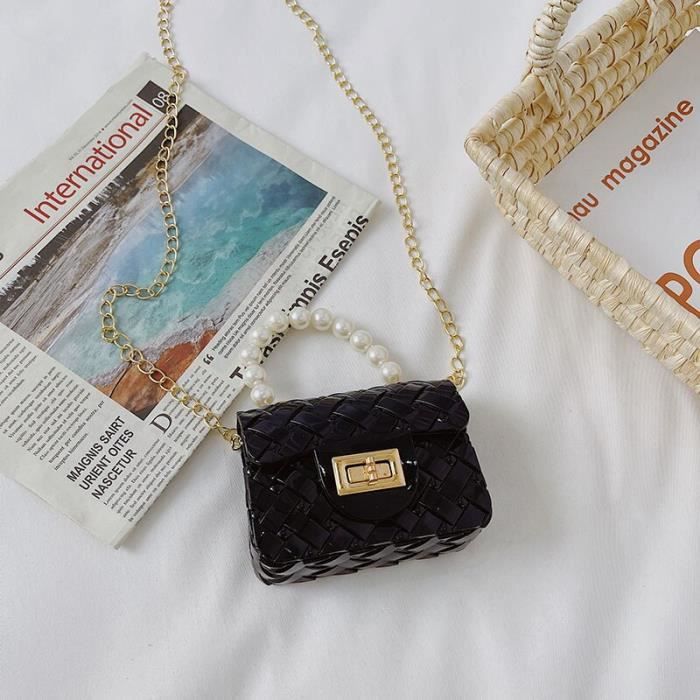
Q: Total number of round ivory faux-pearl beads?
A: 11